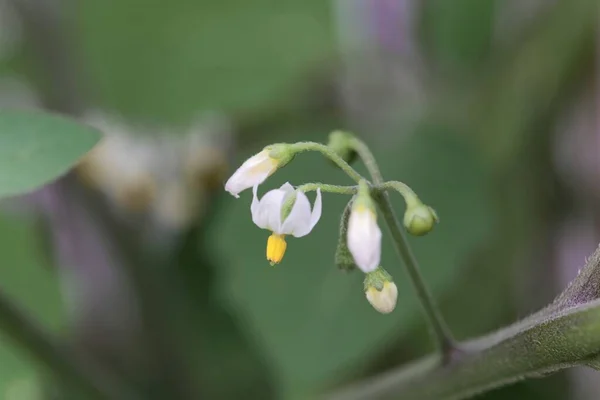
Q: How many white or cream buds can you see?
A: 3